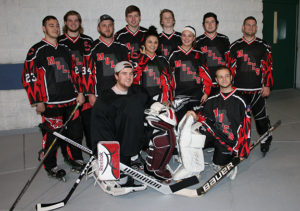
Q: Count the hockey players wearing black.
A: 11